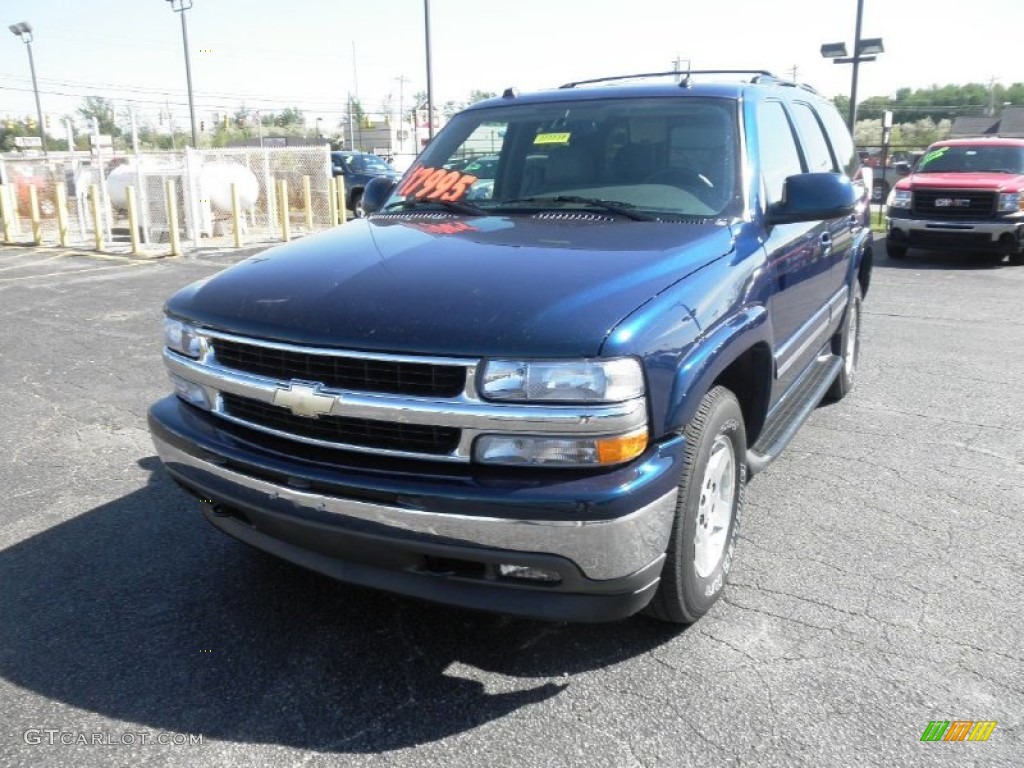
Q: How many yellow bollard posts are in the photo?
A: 13